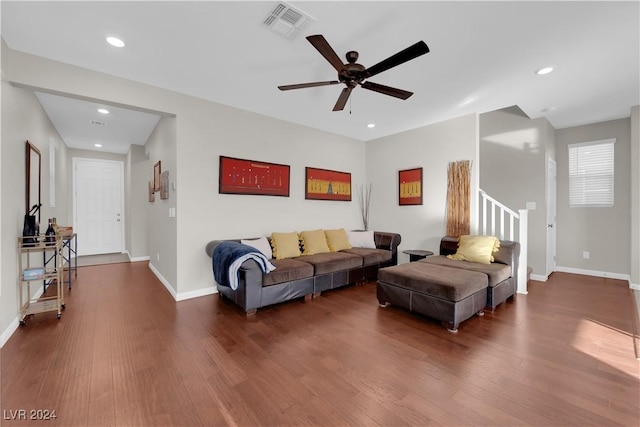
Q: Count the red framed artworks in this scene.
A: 3